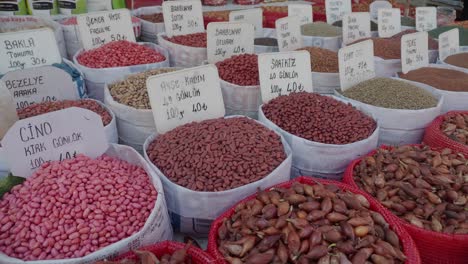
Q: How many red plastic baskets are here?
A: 4